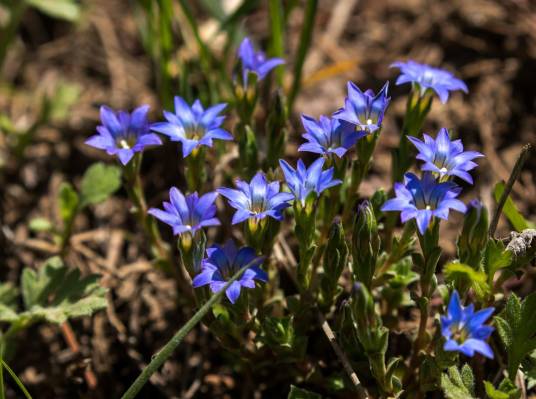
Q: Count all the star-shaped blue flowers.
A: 13